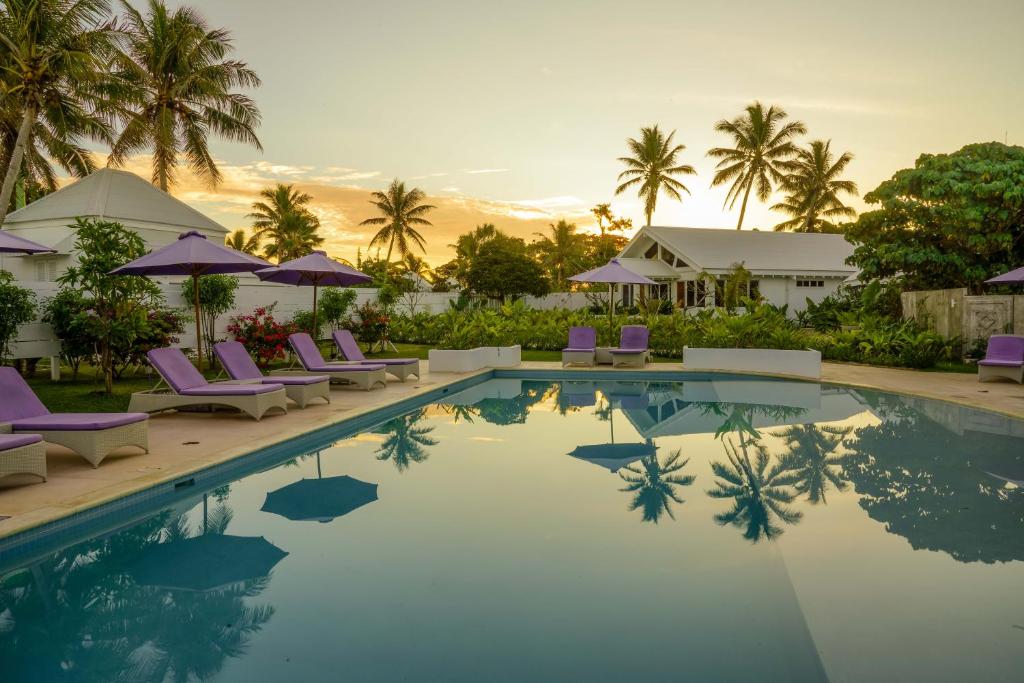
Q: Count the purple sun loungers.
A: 9